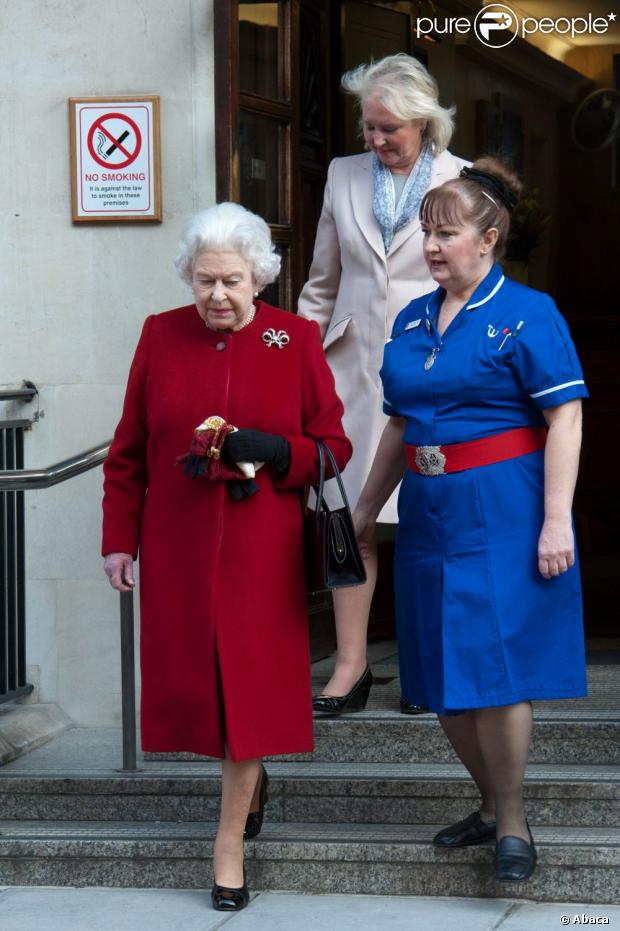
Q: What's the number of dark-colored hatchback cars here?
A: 0